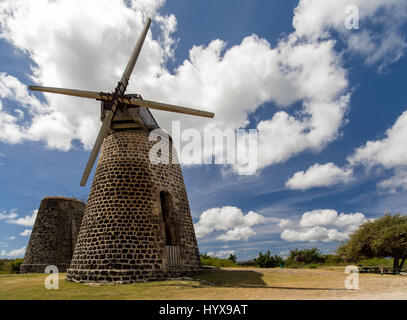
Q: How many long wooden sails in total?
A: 4